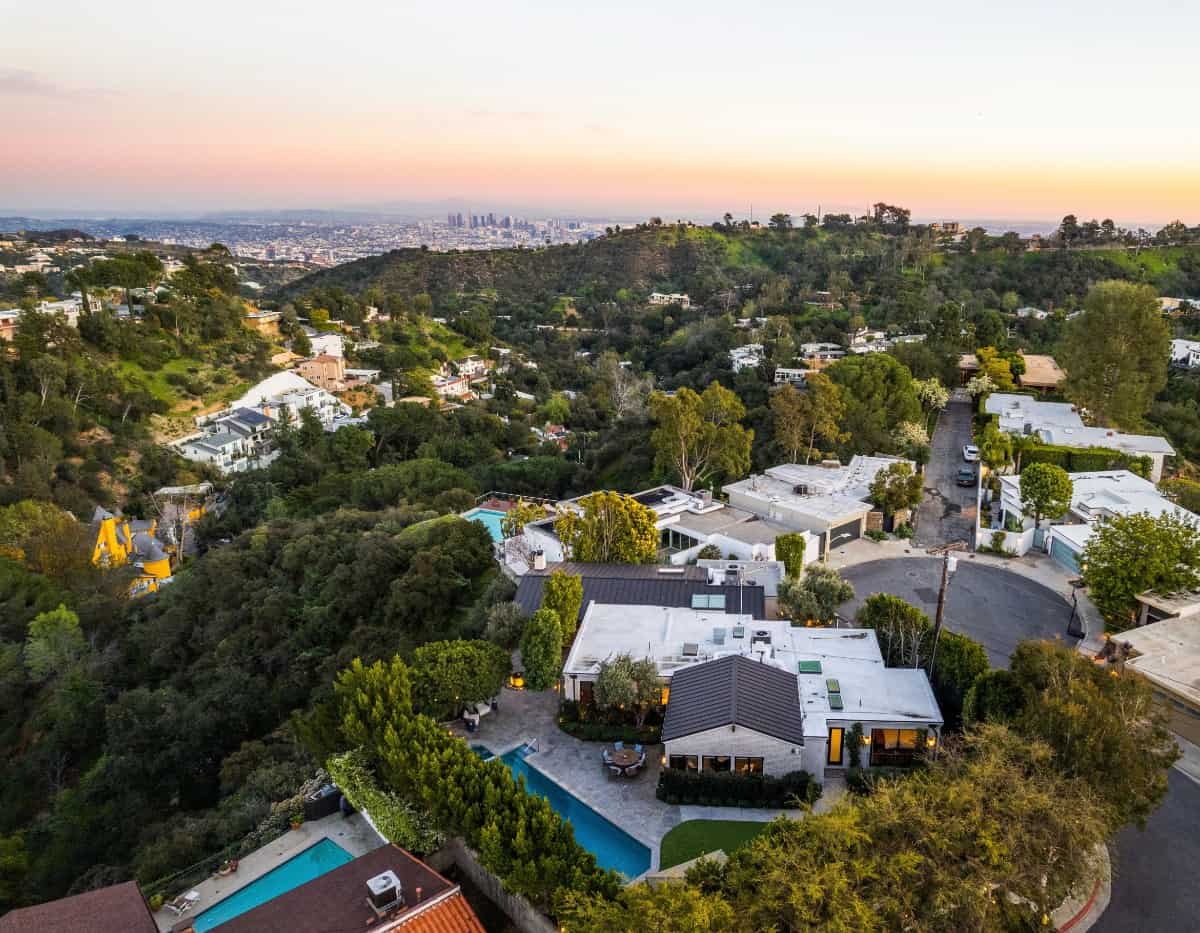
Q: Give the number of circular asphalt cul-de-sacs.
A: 1